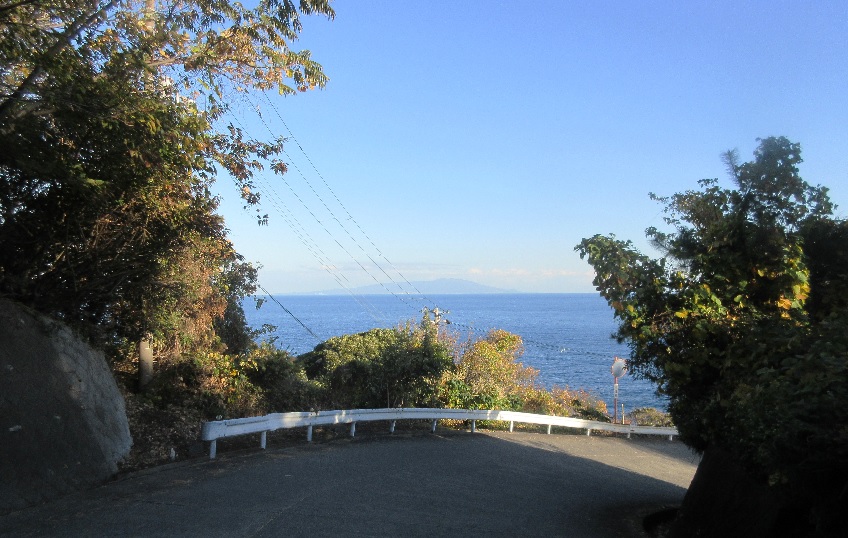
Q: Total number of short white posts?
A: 12